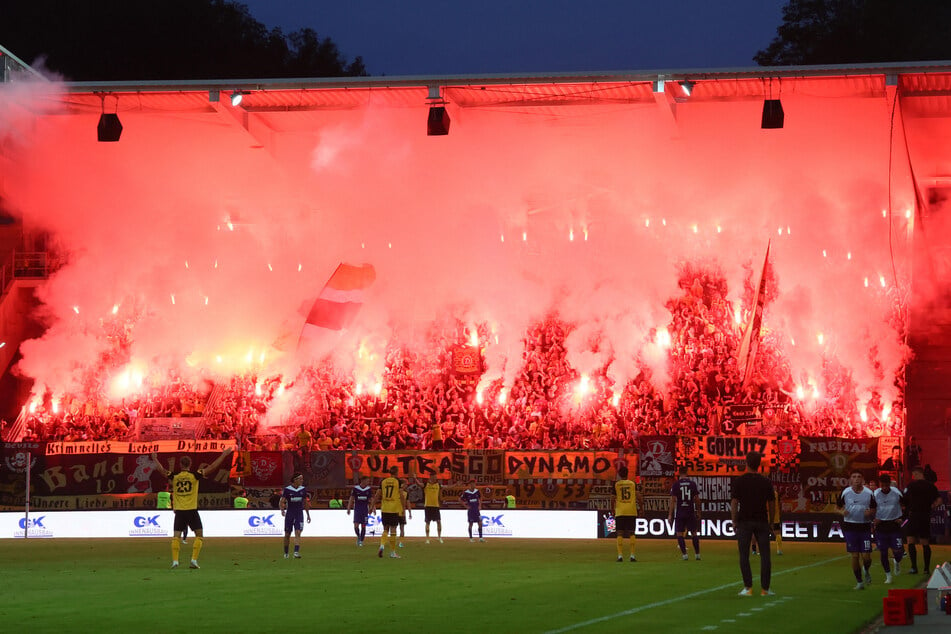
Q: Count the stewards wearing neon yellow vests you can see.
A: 4